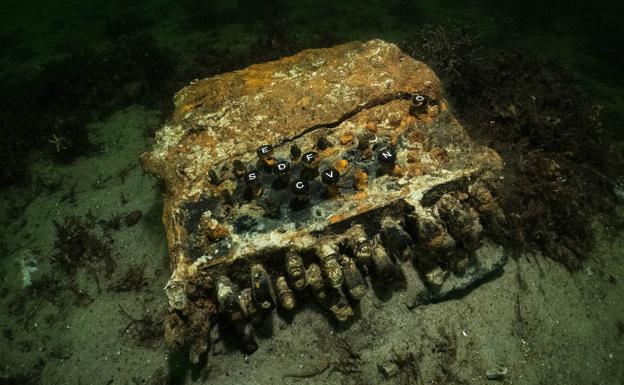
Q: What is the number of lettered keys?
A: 8